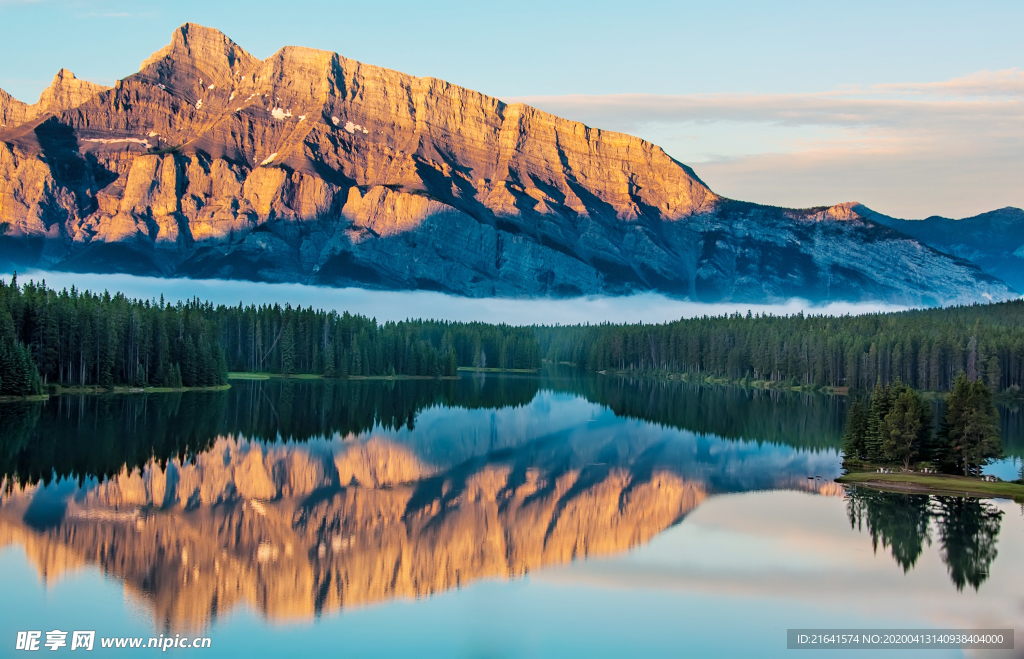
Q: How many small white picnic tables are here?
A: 3